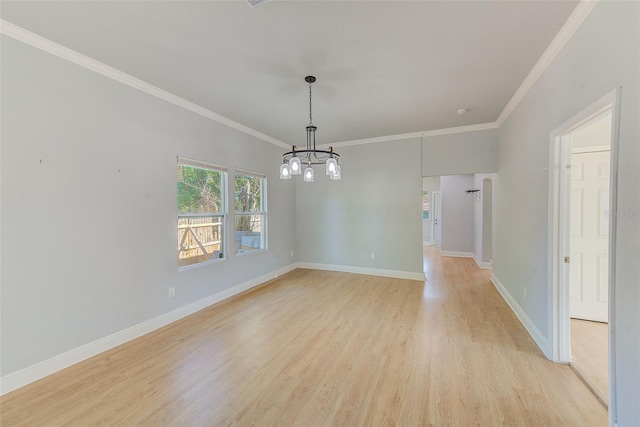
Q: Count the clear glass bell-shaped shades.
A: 5